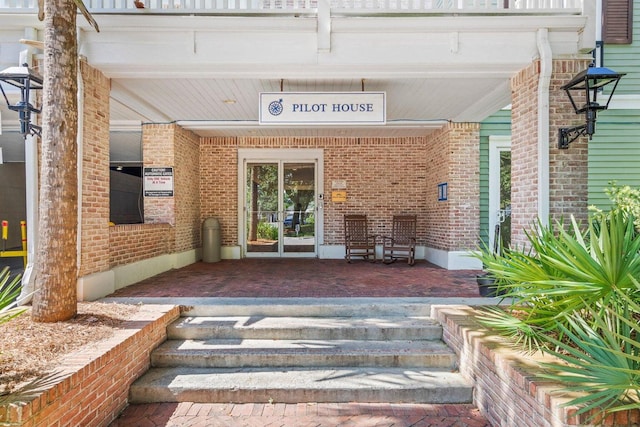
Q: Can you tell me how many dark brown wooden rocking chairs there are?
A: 2